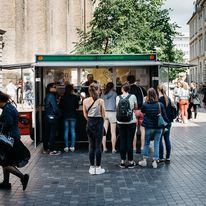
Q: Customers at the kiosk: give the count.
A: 8